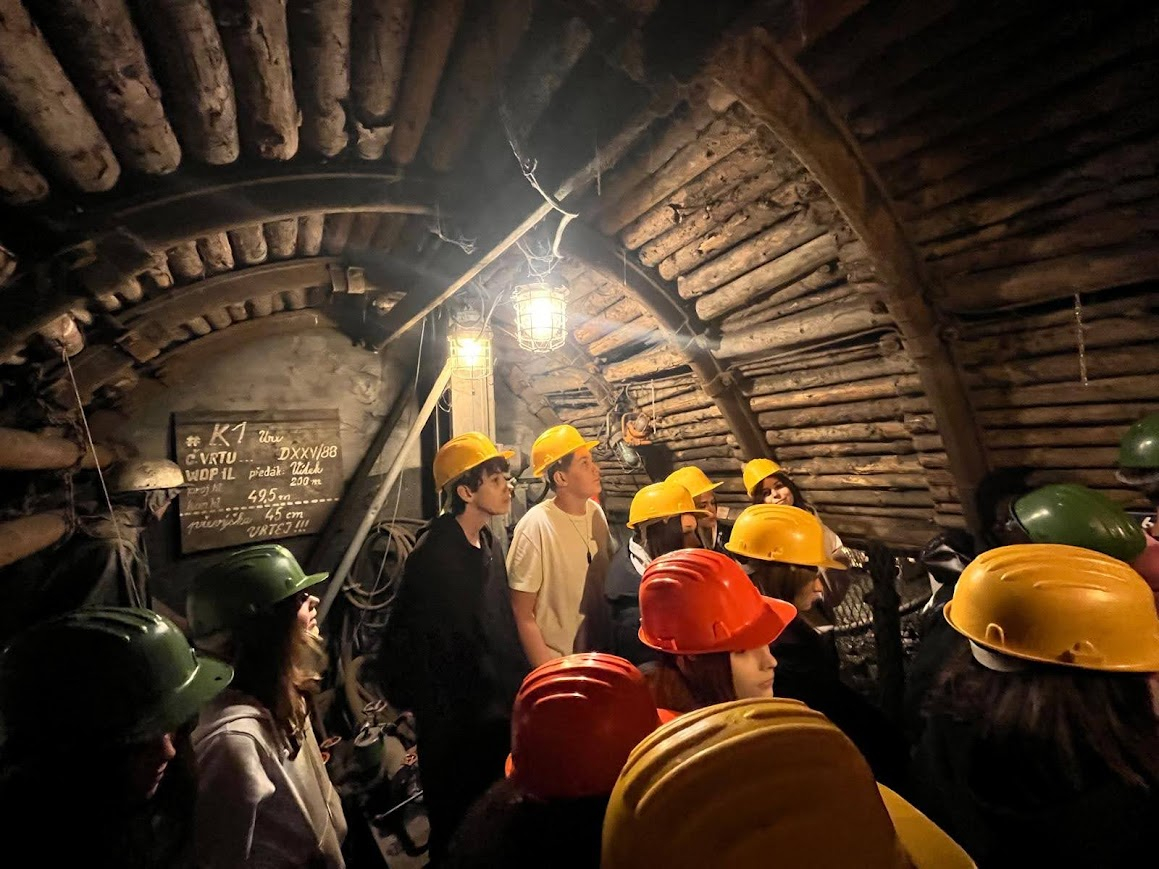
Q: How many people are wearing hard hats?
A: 14